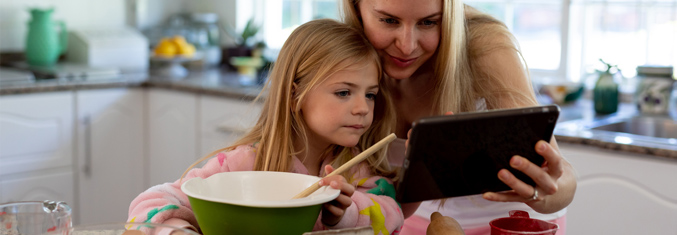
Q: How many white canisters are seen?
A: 1